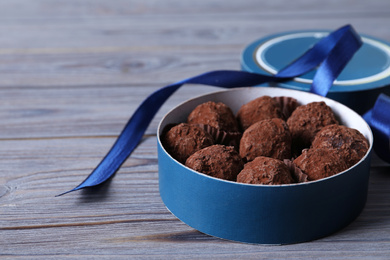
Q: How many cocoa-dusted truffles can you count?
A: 9